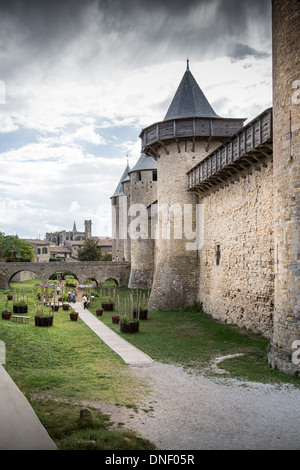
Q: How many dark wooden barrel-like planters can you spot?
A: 12